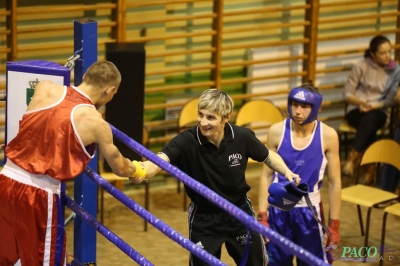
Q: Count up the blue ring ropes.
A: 3